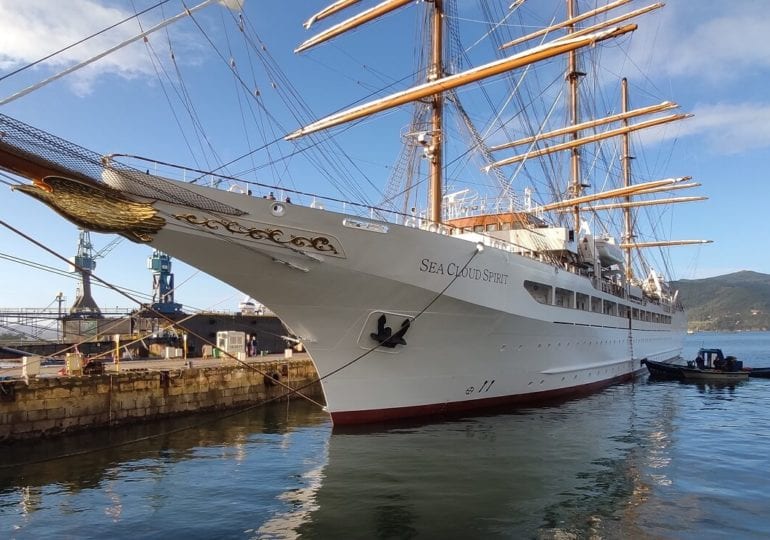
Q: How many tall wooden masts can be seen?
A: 3